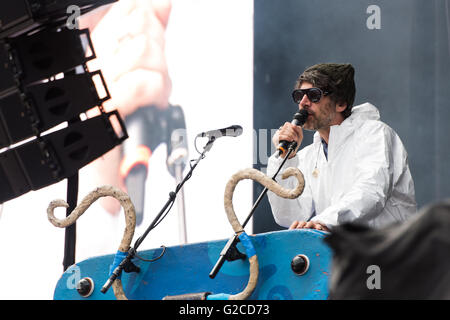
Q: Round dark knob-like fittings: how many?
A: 2